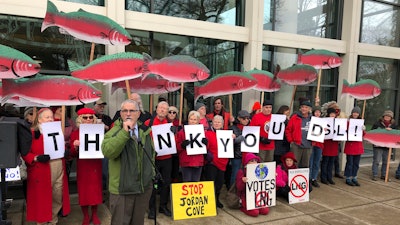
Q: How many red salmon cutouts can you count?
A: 13